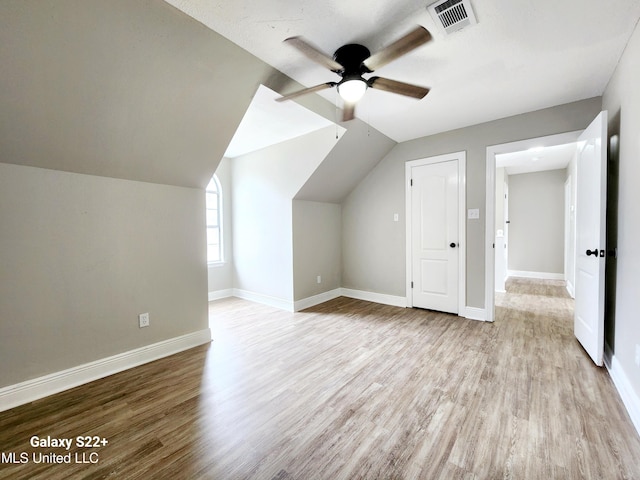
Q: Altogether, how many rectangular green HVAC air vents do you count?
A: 0